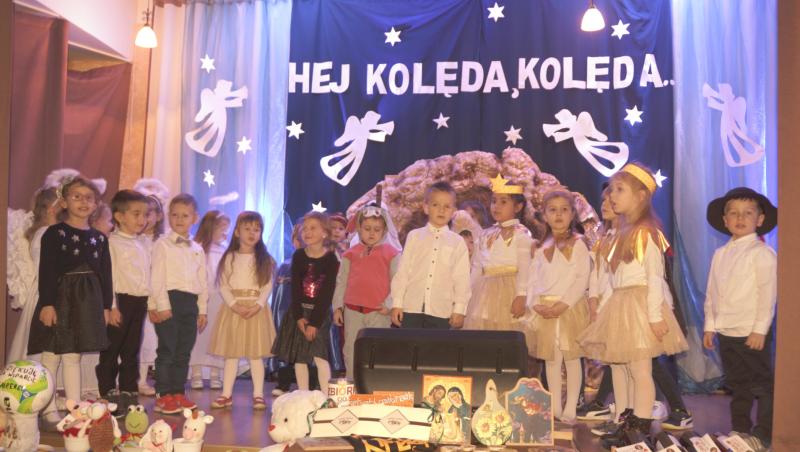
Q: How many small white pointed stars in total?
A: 12